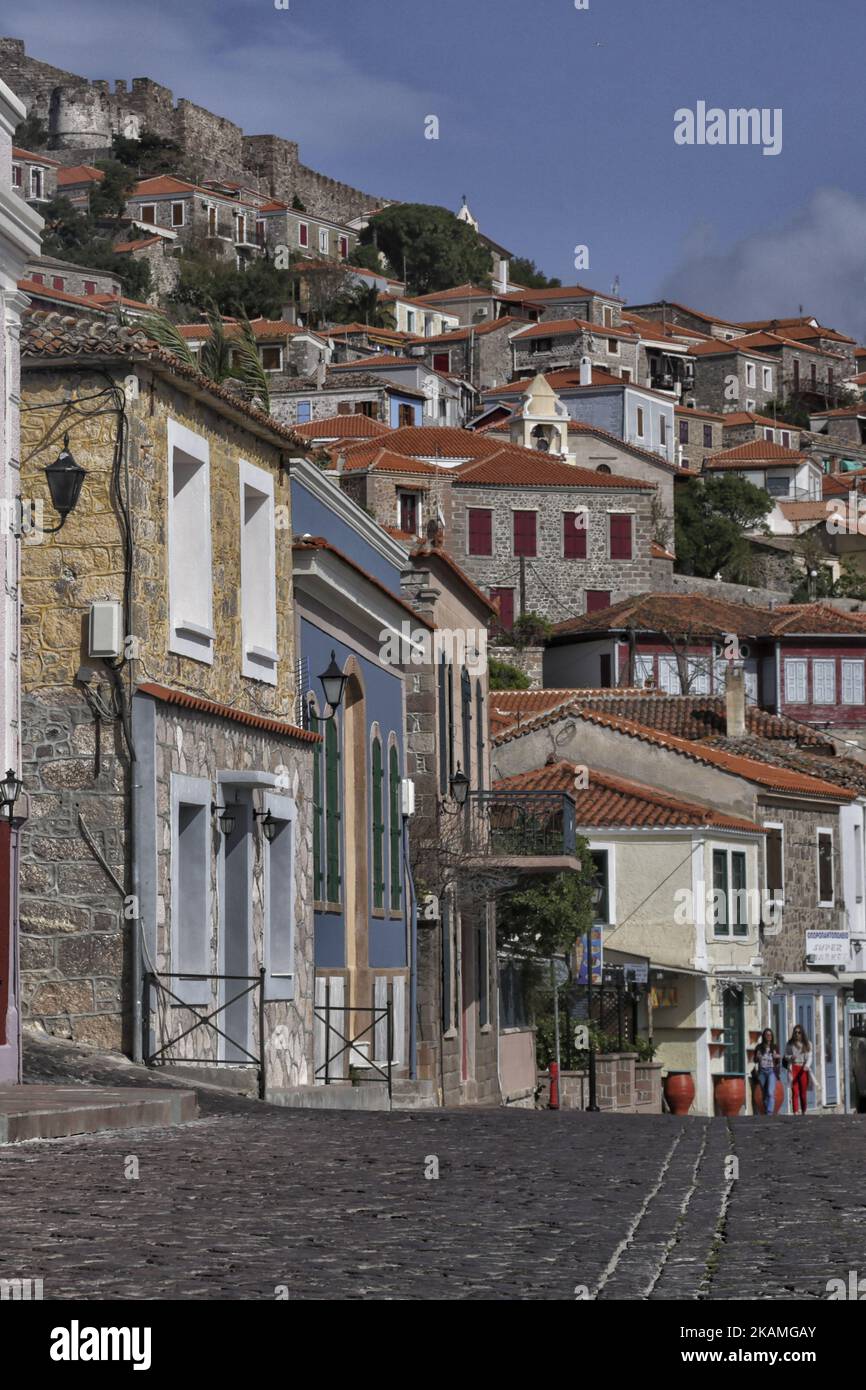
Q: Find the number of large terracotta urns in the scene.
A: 3